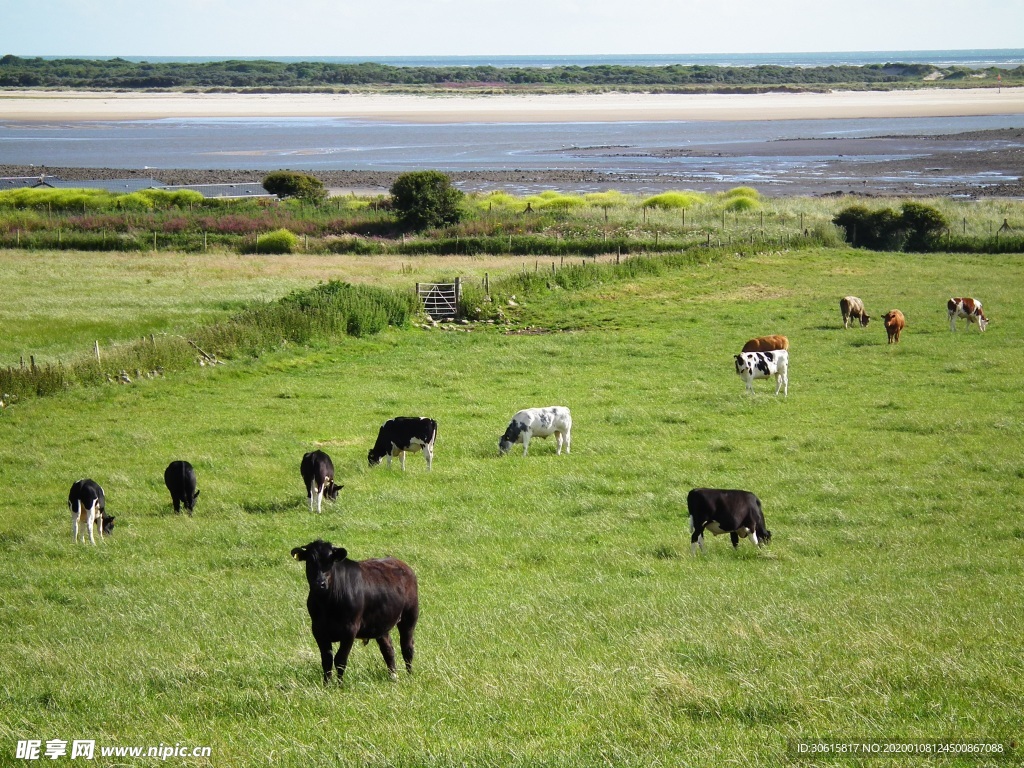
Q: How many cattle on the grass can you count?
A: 12